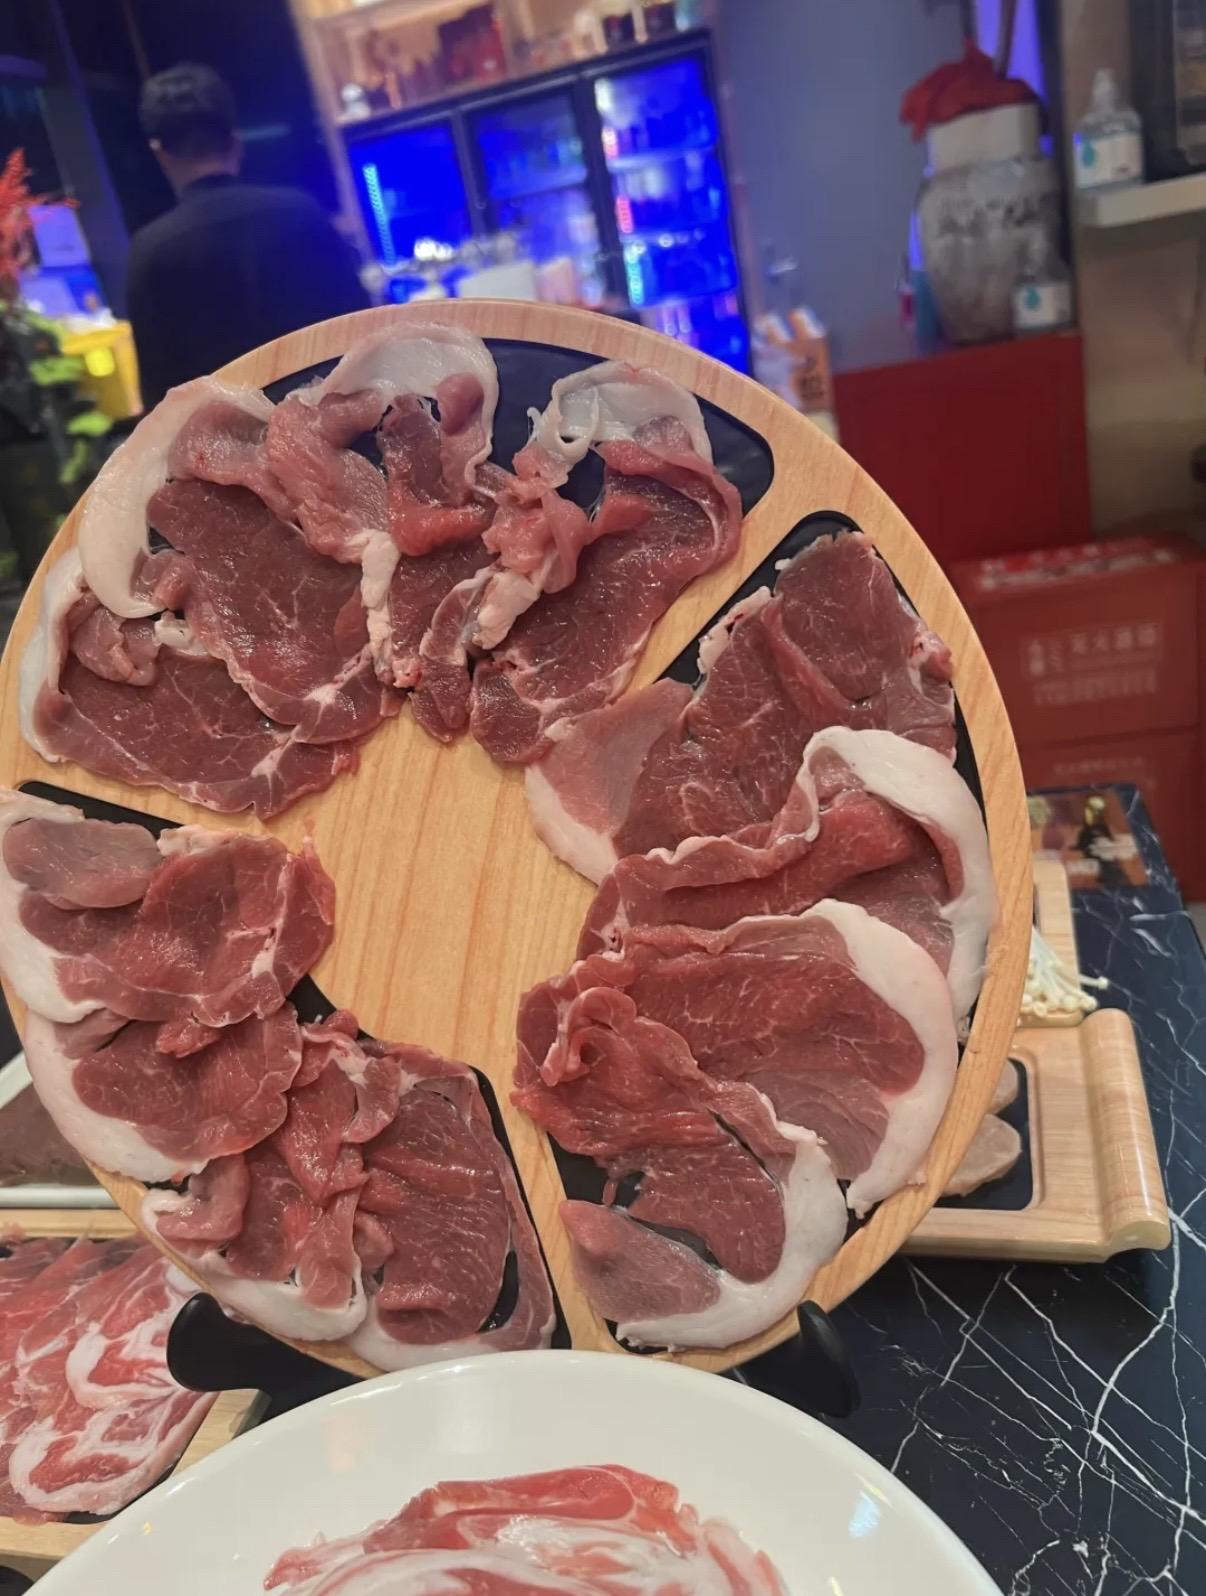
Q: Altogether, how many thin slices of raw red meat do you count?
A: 12